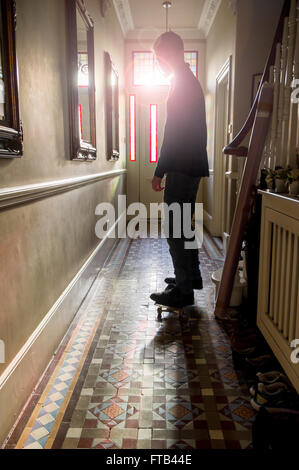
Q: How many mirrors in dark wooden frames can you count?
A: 3